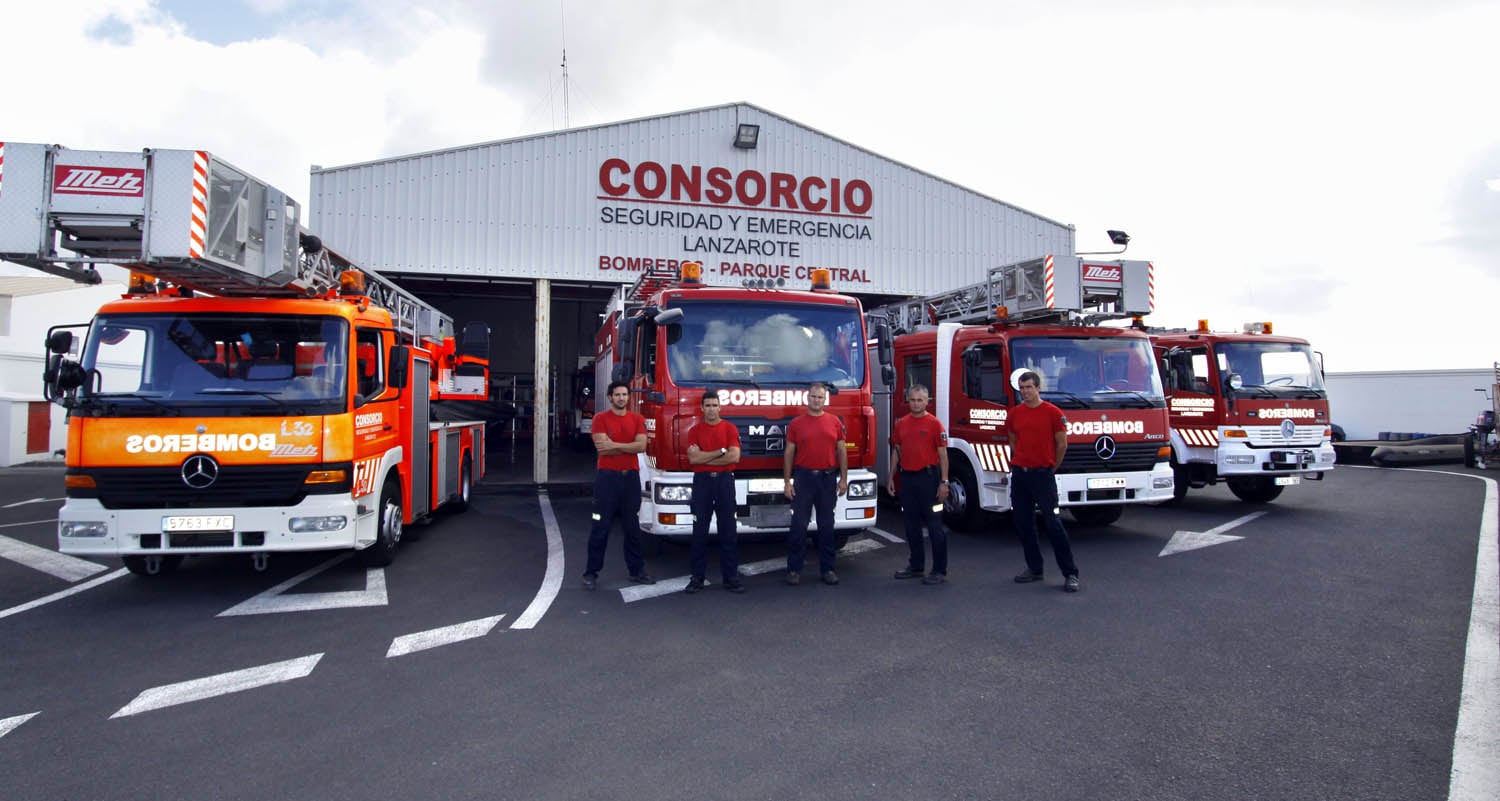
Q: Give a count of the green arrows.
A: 0